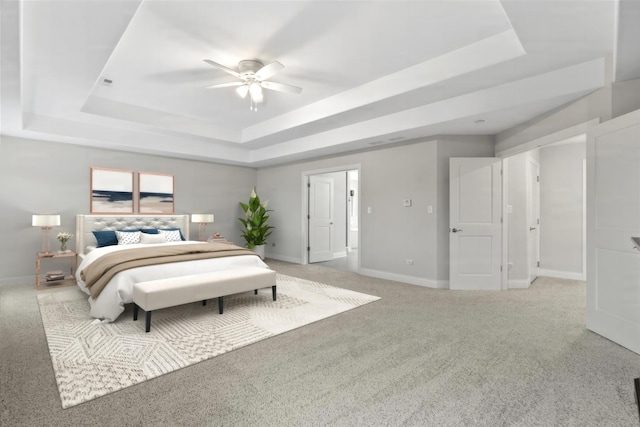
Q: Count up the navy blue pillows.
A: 2